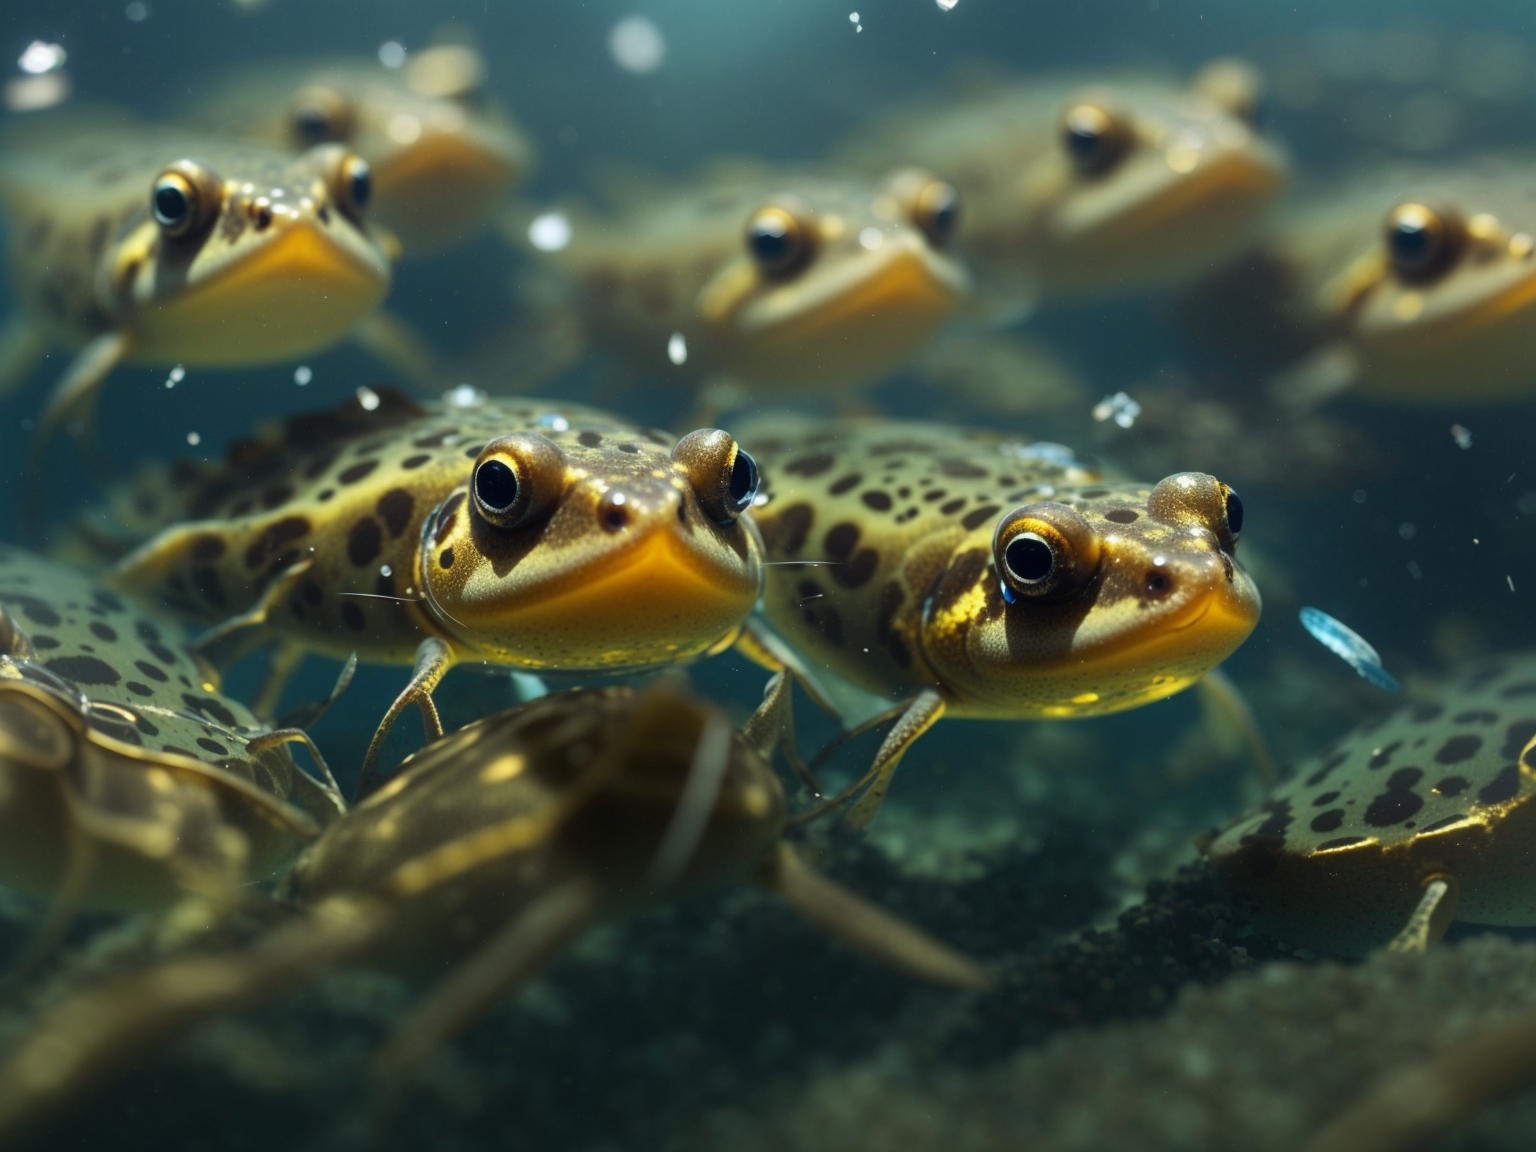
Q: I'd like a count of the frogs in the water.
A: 10